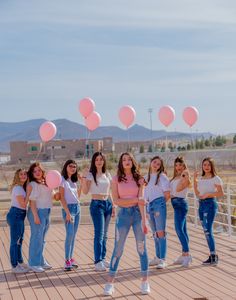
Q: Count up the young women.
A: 8